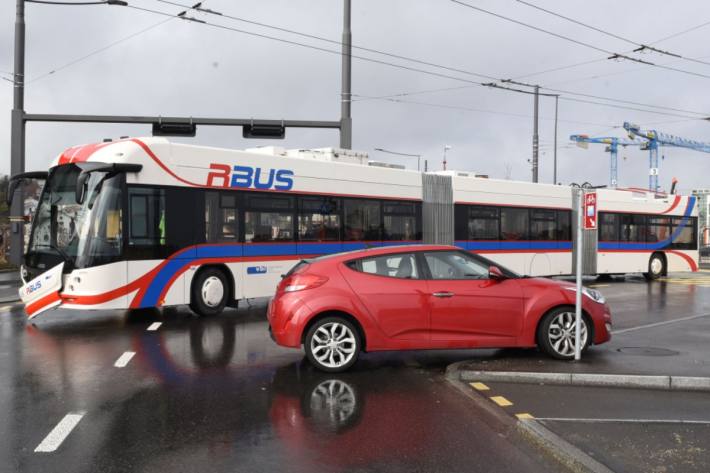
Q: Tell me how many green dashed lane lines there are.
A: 0